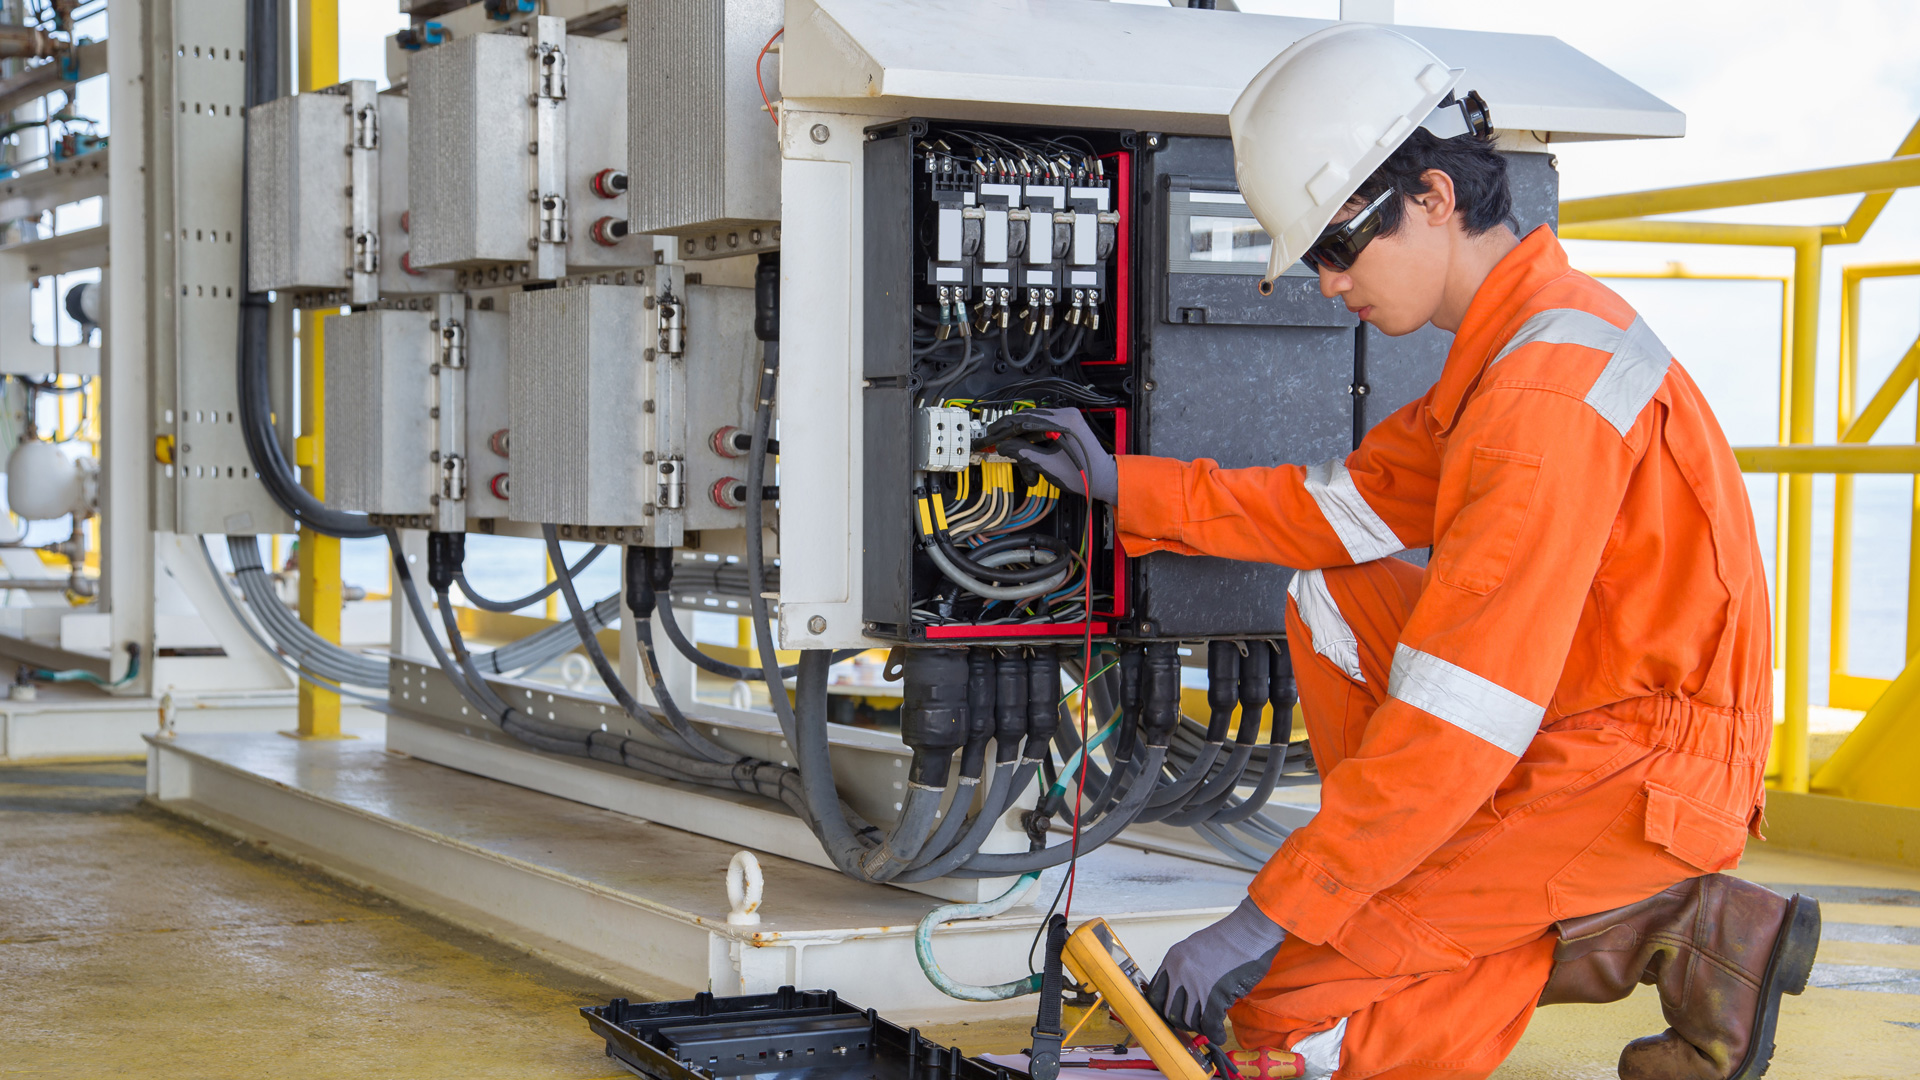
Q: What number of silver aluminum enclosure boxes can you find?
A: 5